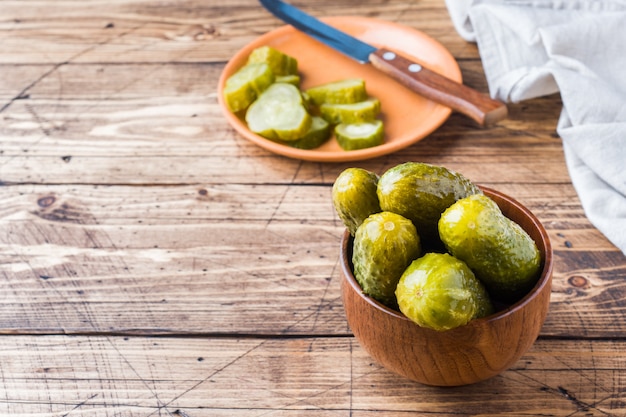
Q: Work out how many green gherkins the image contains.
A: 5